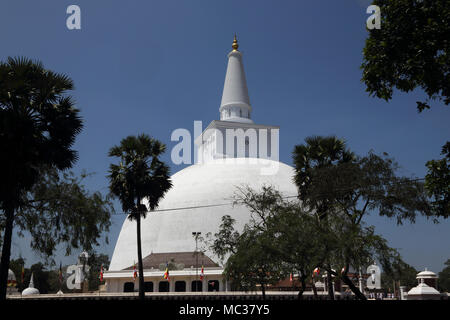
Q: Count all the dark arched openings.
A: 6